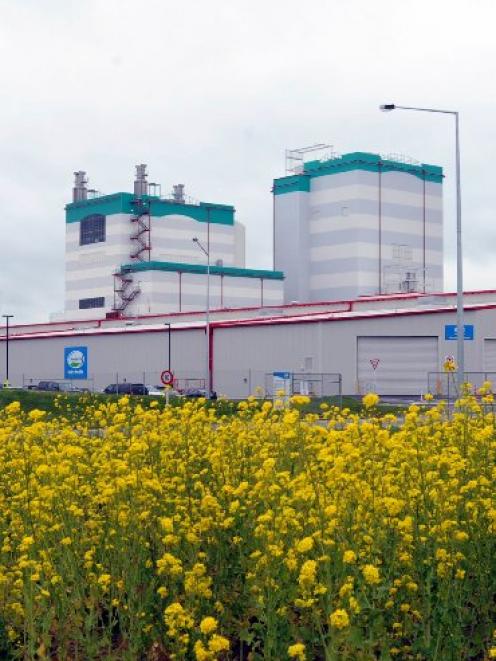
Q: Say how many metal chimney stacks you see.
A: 3